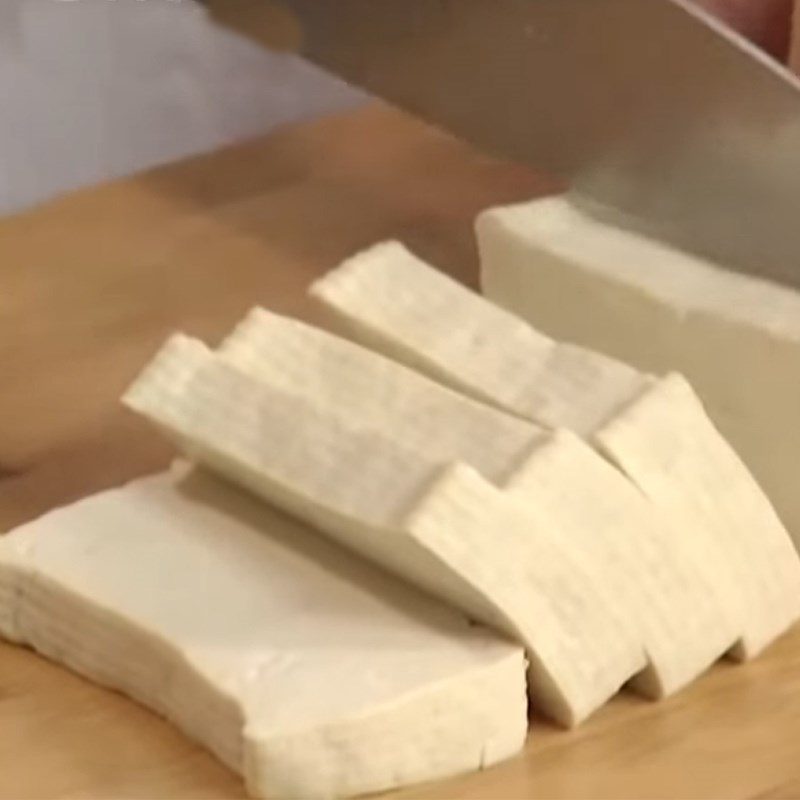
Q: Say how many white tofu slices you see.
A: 4